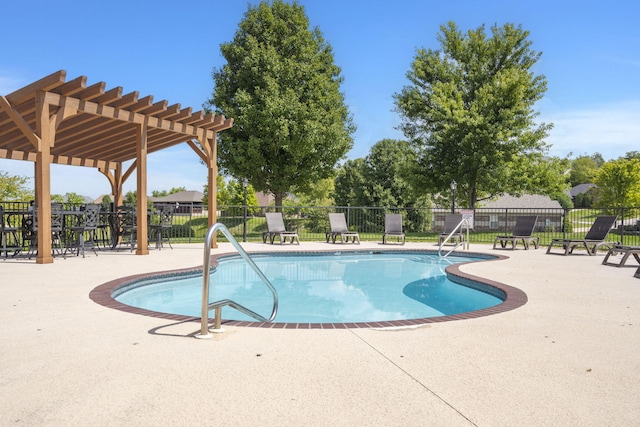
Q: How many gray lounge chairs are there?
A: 7